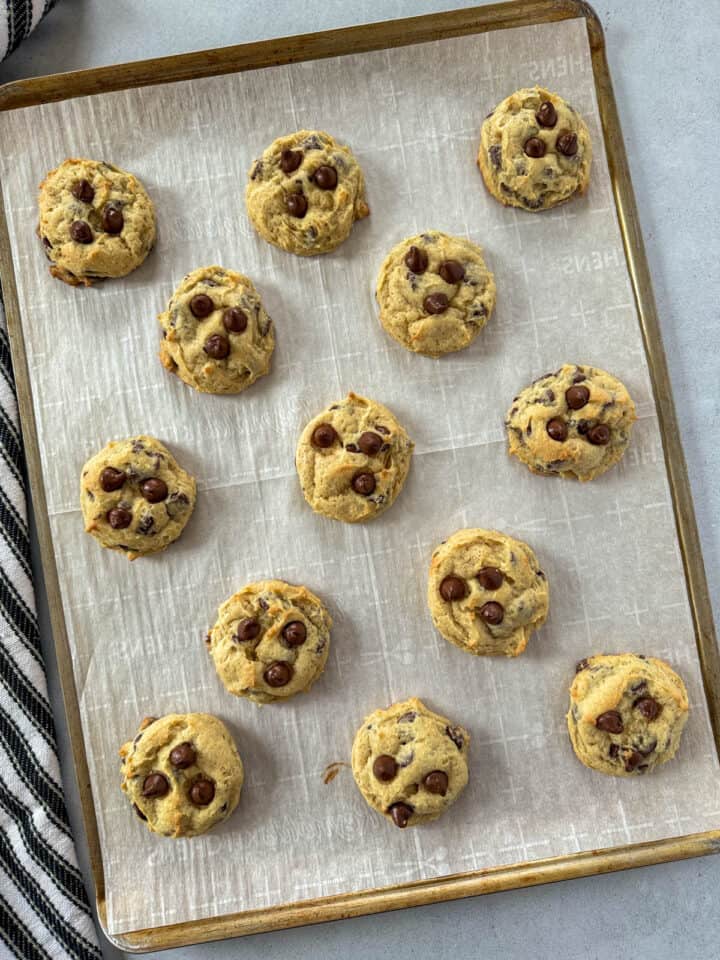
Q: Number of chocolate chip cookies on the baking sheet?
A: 13